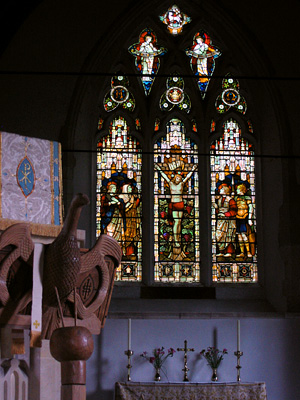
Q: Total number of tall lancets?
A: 3